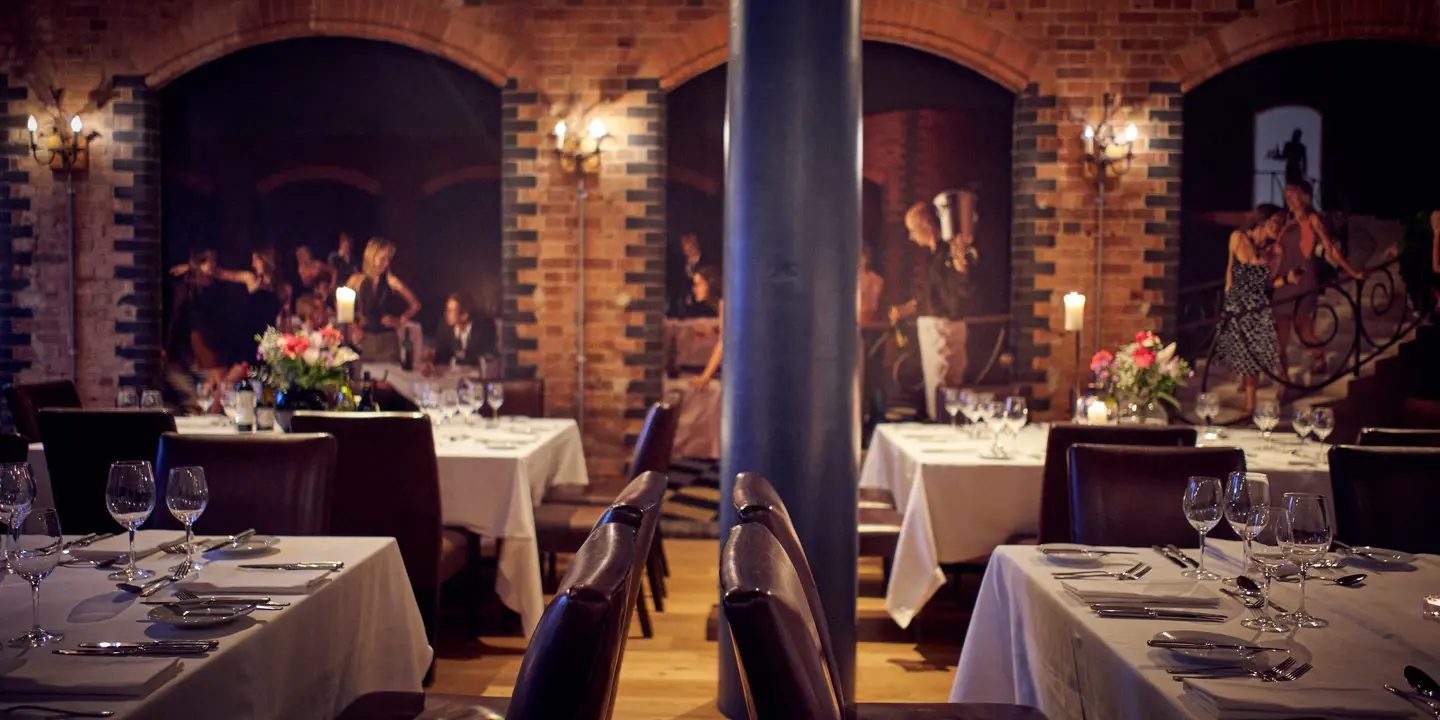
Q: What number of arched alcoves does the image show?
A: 3